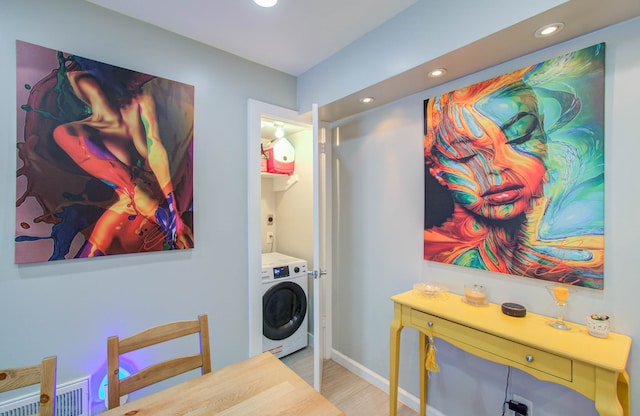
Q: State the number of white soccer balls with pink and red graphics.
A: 0